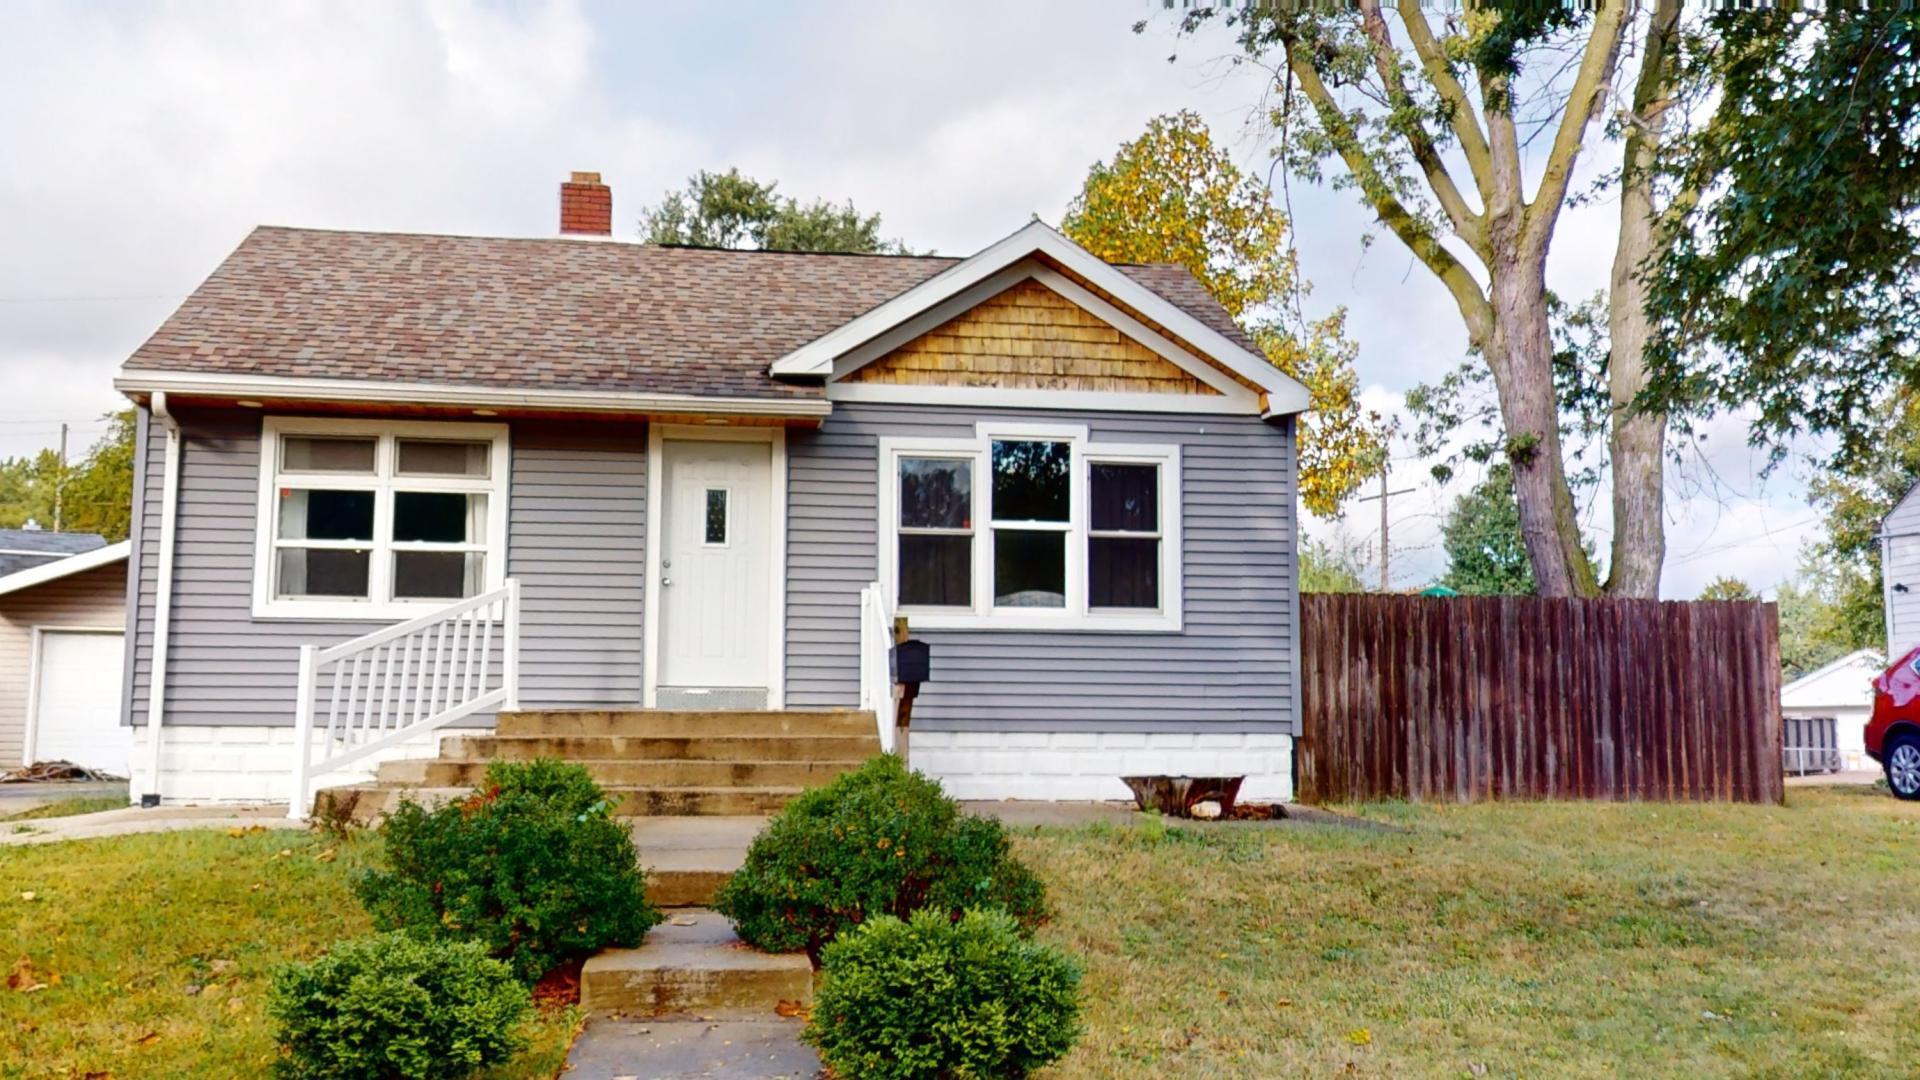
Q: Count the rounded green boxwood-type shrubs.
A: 4